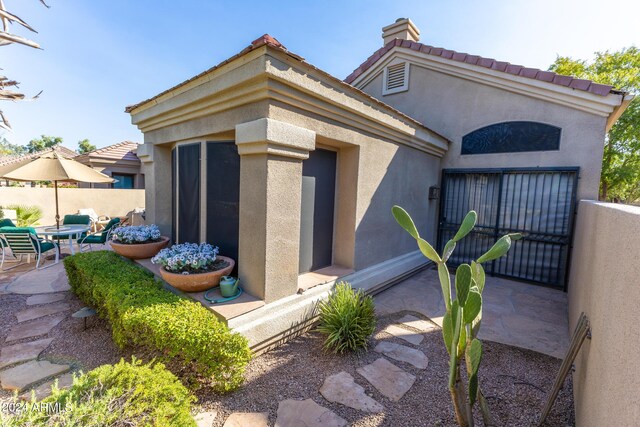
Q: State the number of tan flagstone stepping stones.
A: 14